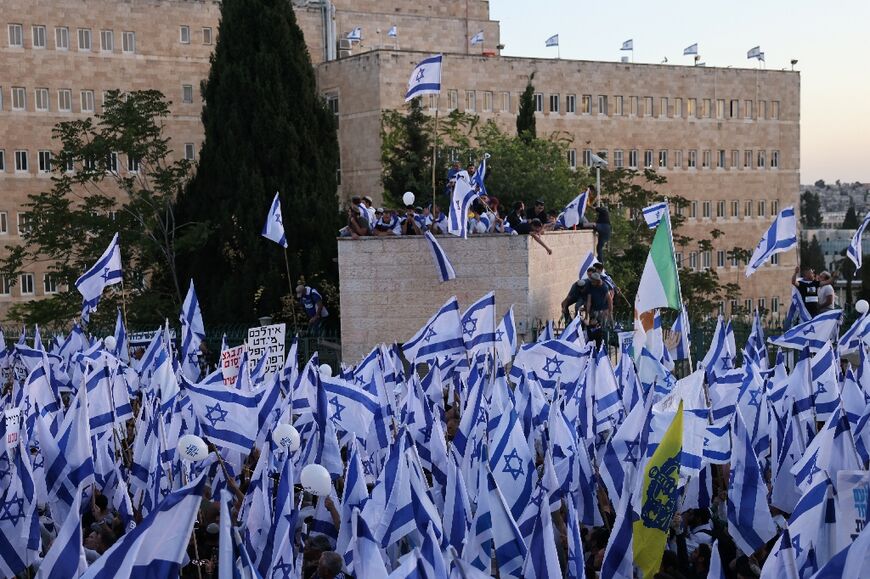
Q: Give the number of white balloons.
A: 7